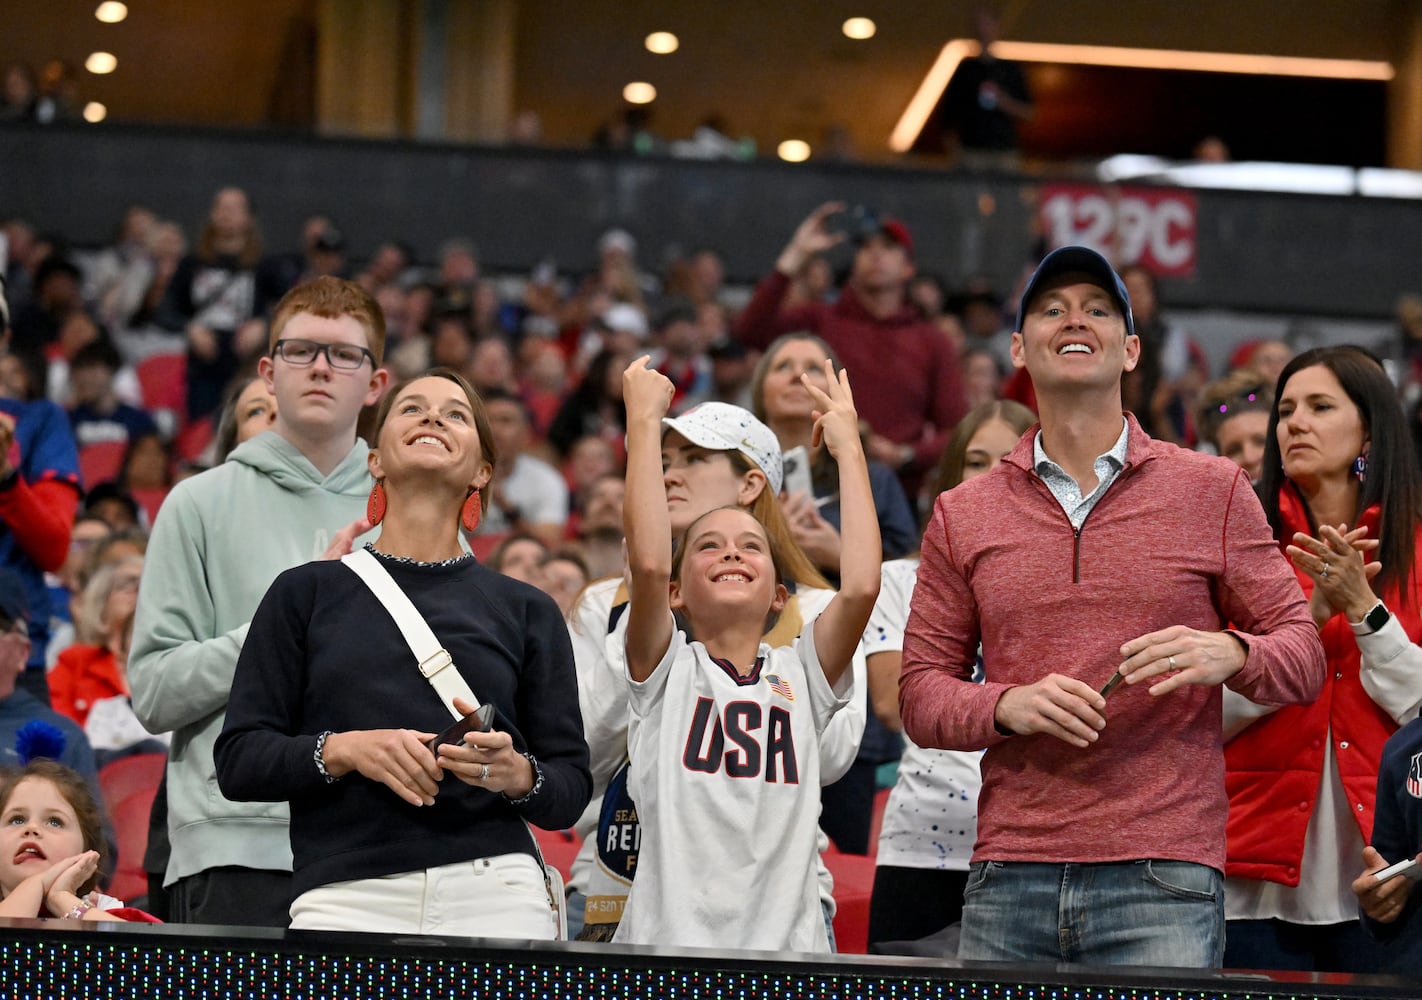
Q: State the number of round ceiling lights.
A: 7